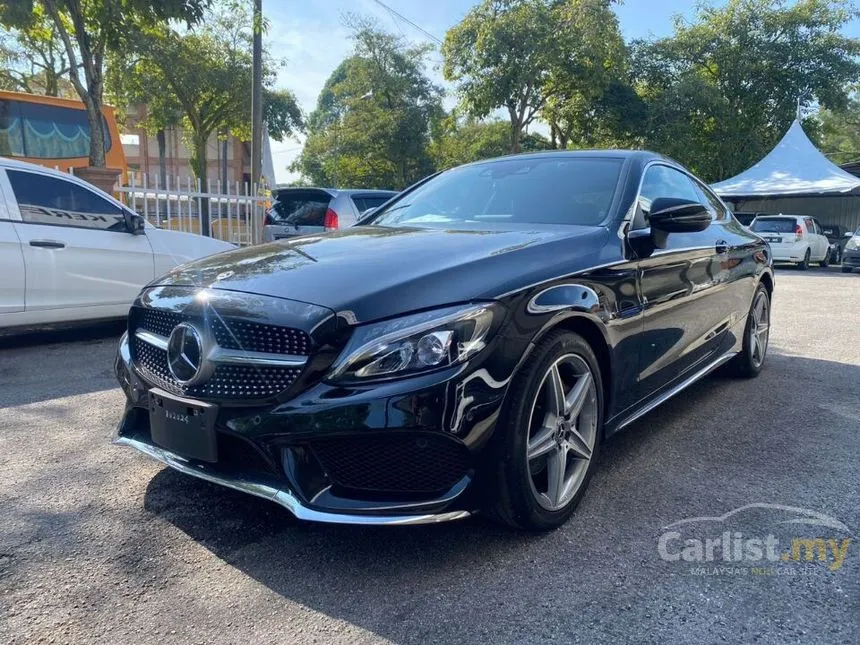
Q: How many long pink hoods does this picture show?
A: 0